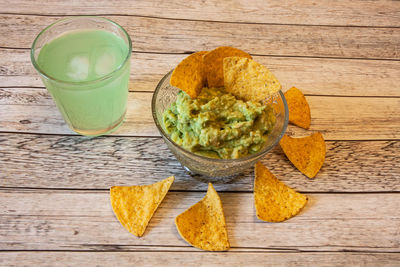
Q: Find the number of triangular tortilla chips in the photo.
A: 8